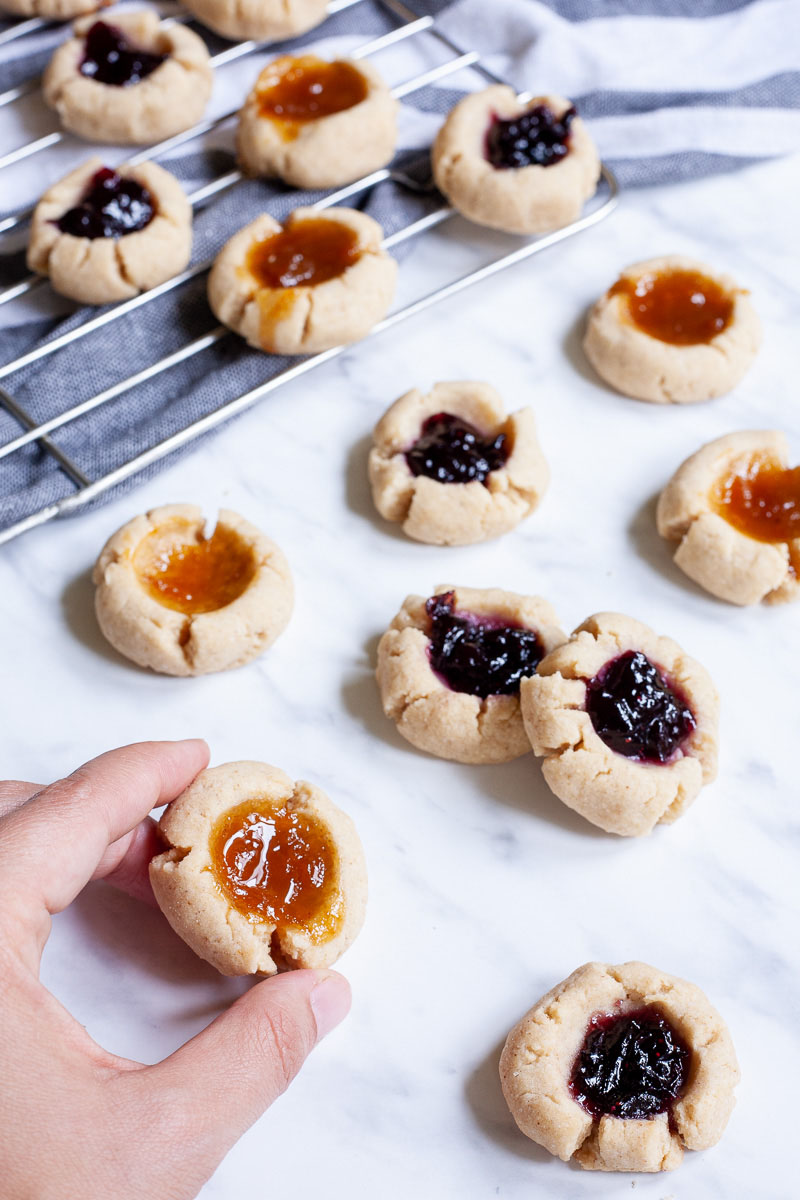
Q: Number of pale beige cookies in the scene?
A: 15